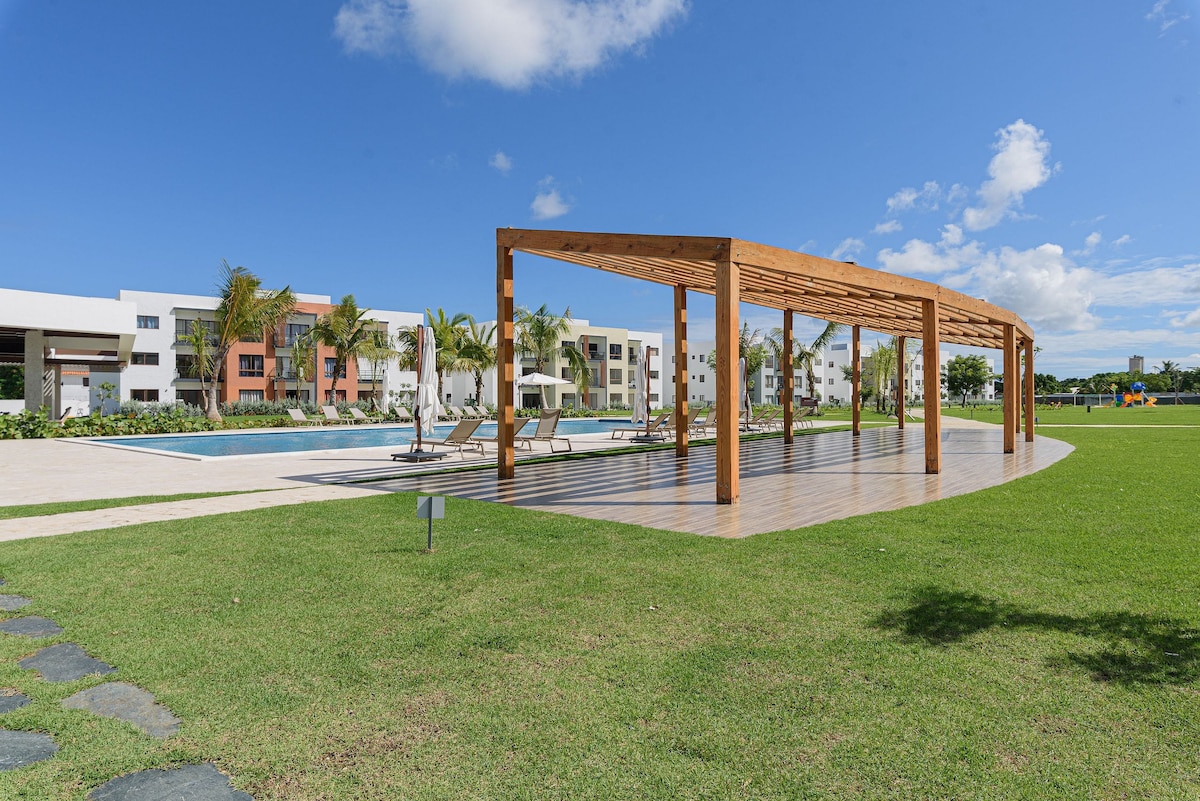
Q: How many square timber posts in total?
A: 10